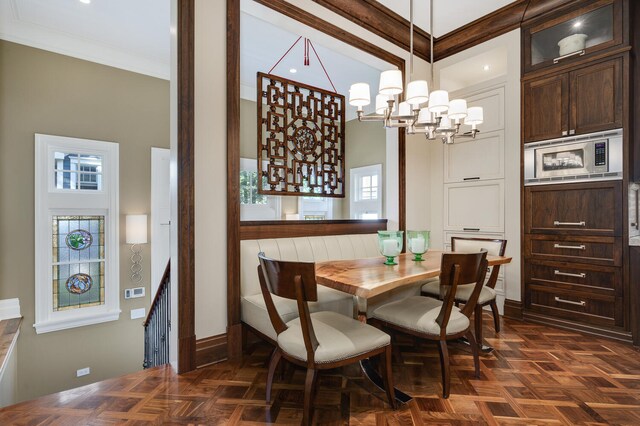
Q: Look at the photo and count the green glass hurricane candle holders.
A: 2